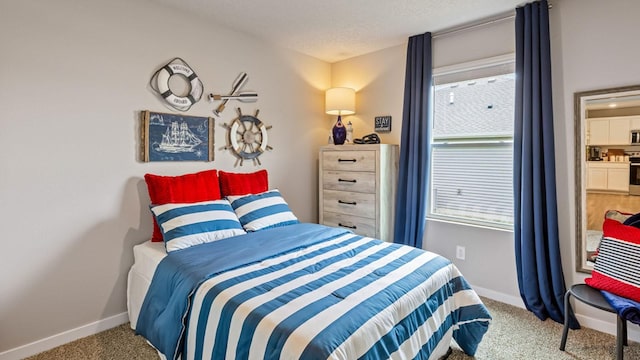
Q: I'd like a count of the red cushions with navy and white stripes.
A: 1